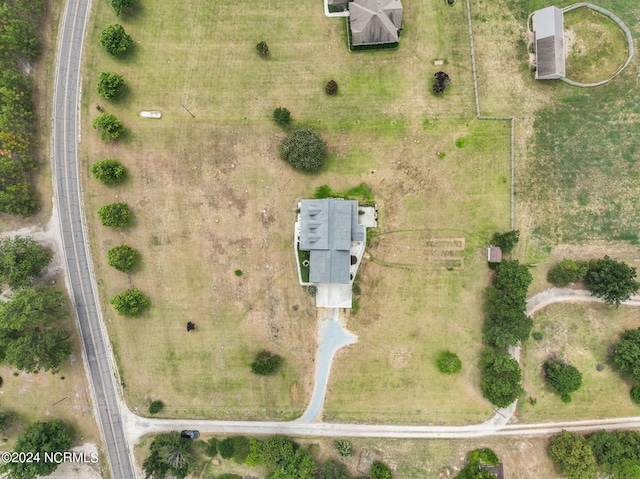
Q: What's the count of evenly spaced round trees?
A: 8